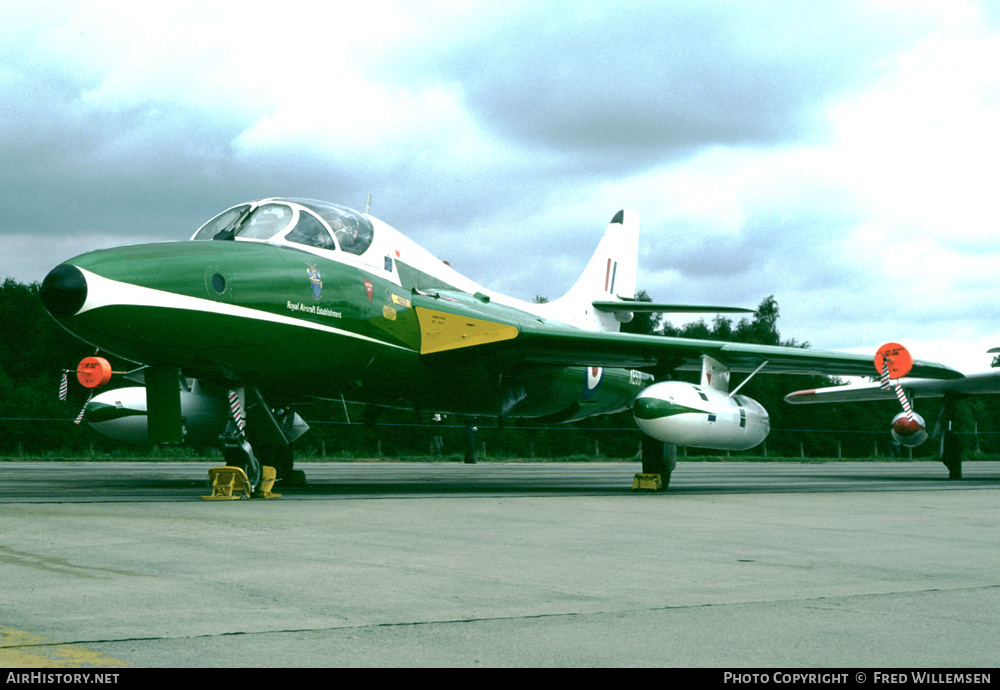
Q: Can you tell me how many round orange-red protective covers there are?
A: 2